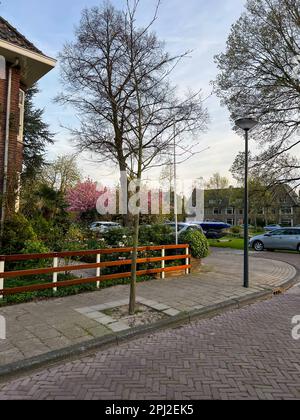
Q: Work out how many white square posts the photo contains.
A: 5